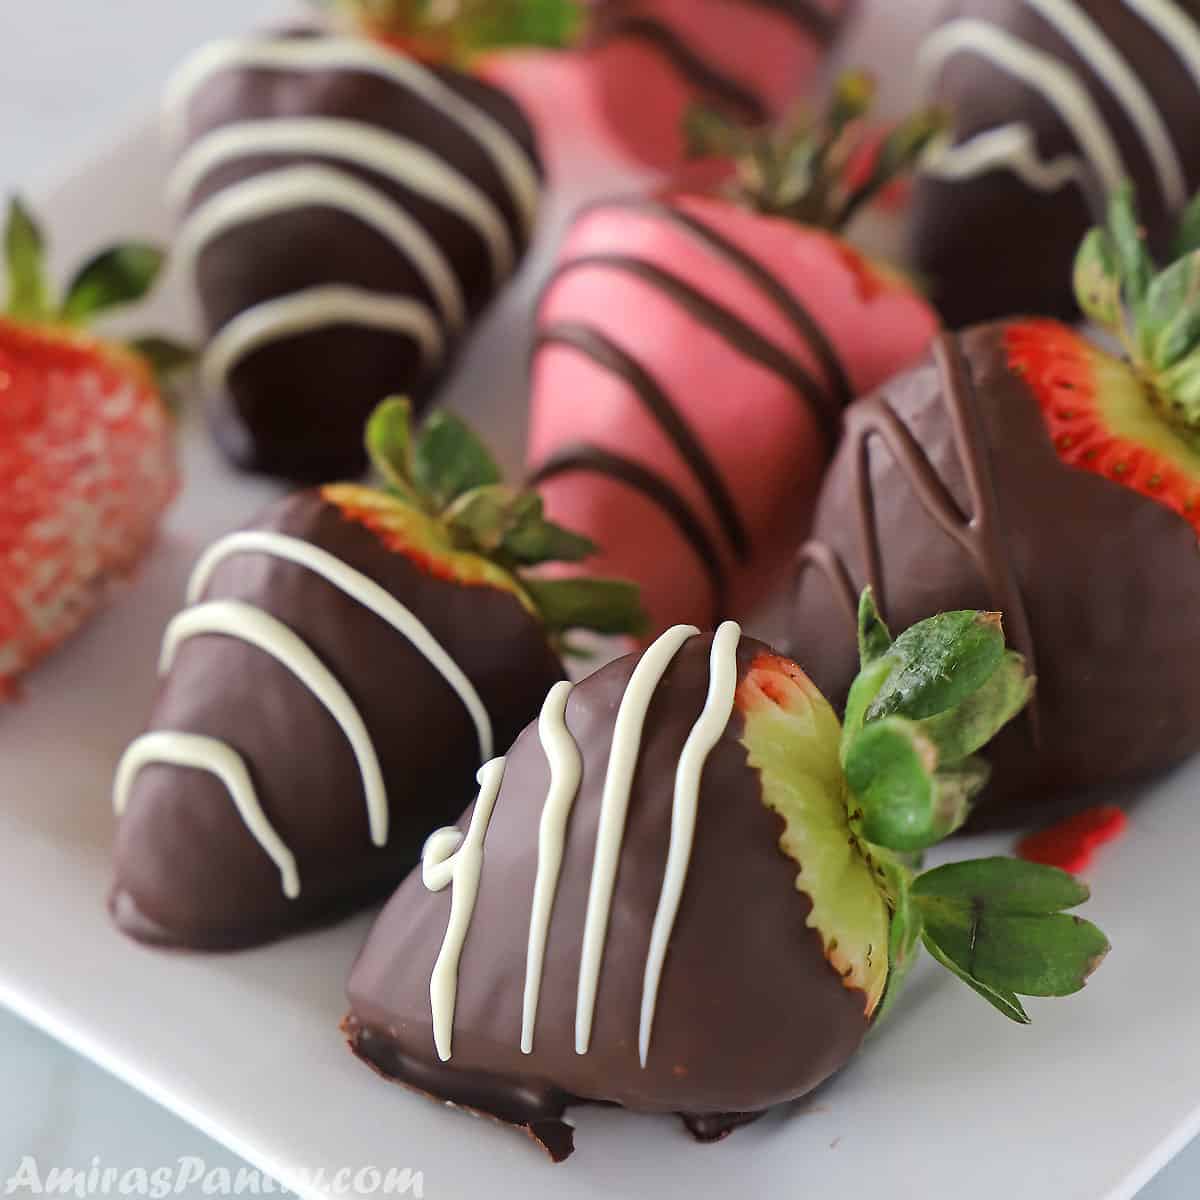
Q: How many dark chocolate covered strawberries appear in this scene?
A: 5